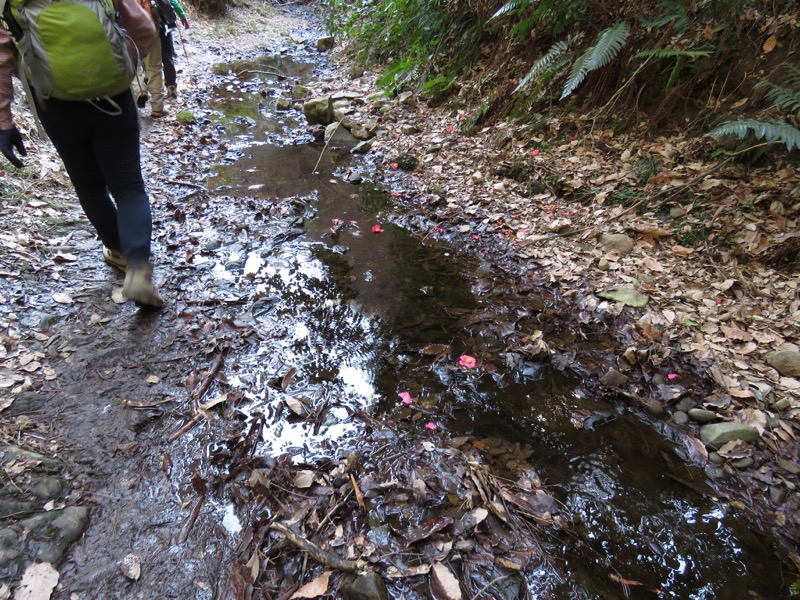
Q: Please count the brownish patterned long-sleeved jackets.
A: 1